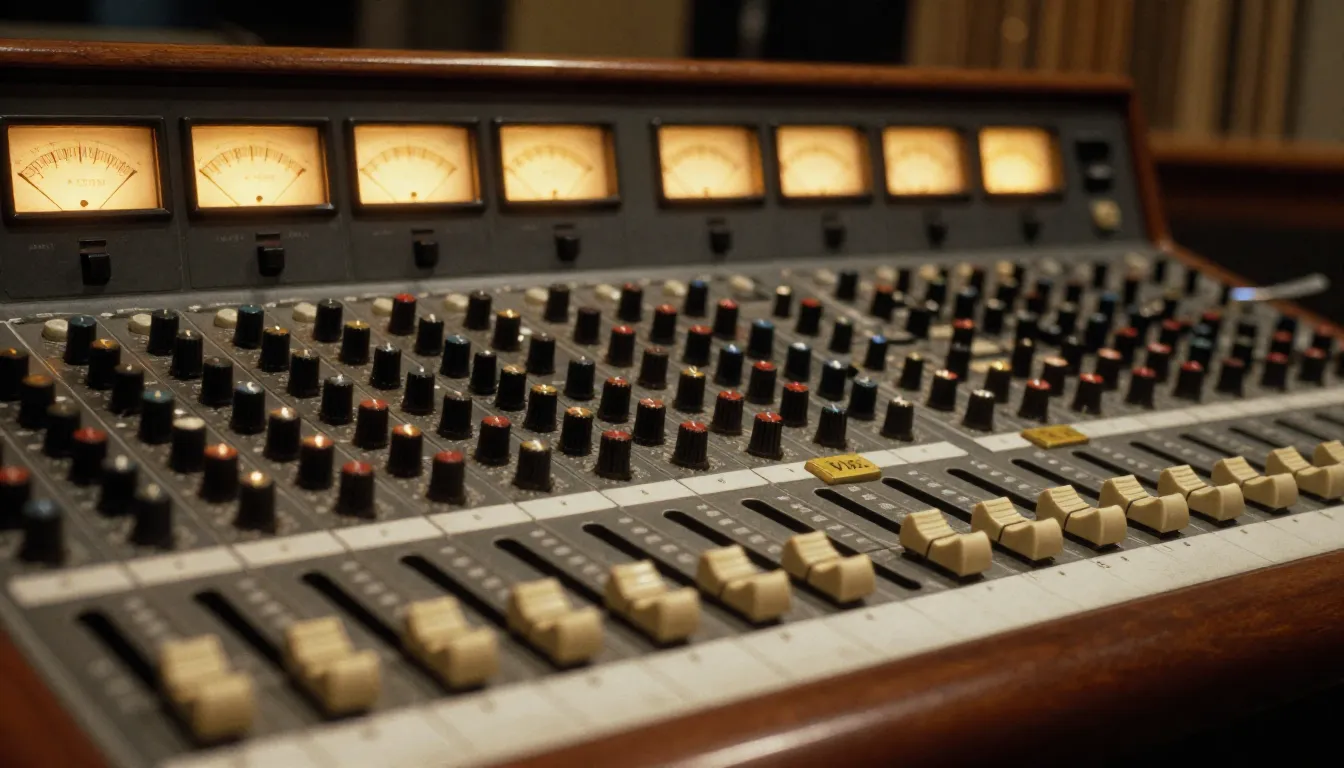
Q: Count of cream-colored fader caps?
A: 15